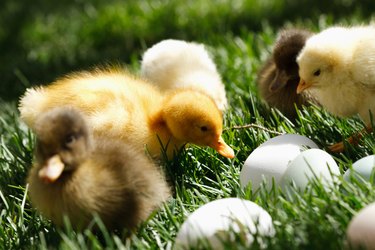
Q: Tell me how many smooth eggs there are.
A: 5